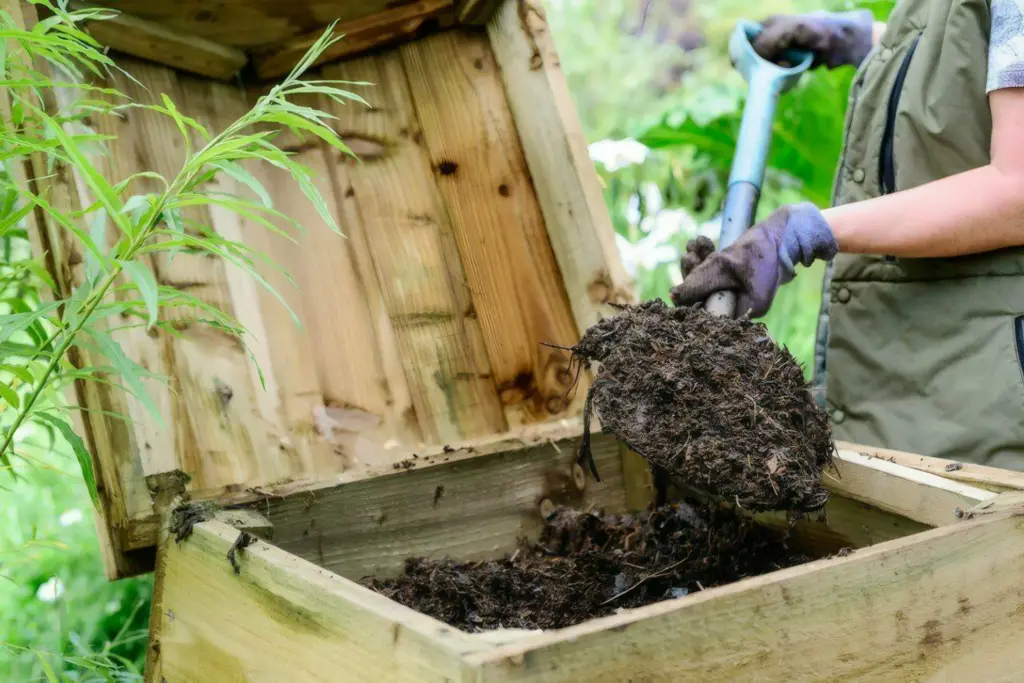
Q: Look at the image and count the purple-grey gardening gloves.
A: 2